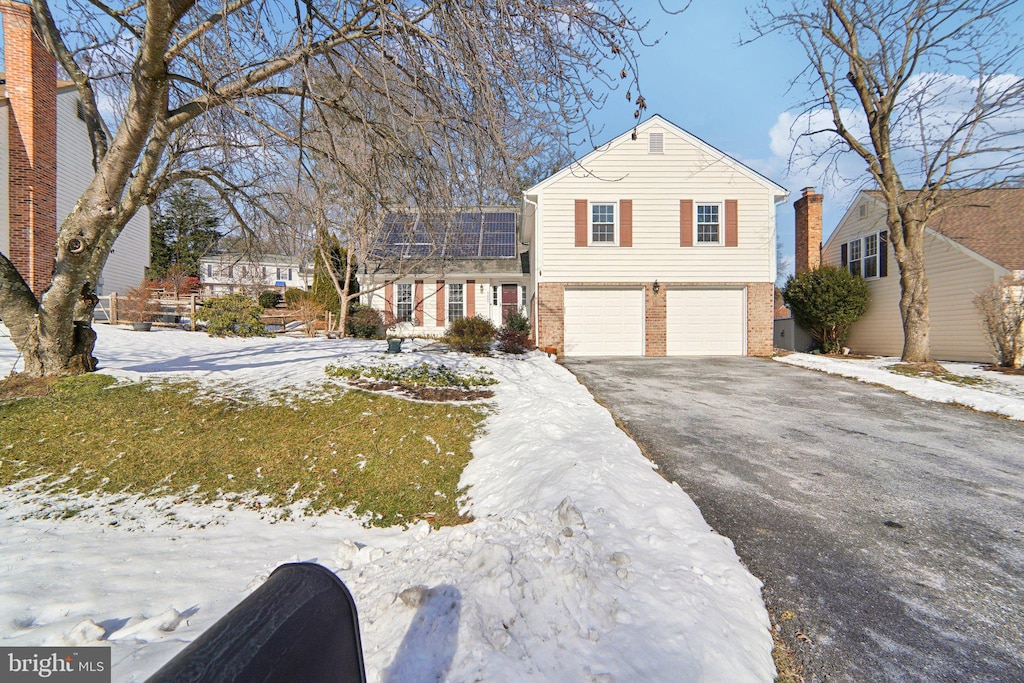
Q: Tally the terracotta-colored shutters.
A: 8